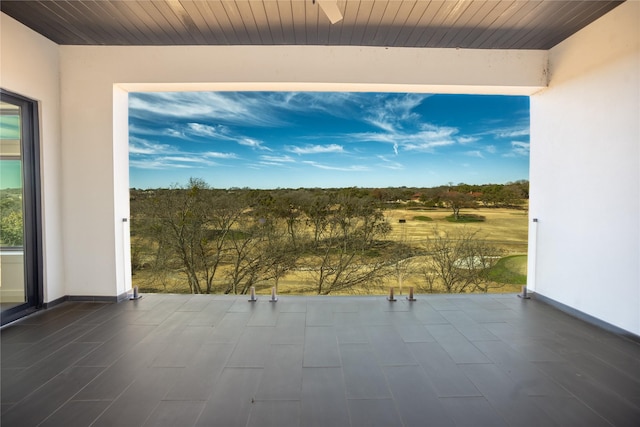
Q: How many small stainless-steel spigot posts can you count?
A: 6